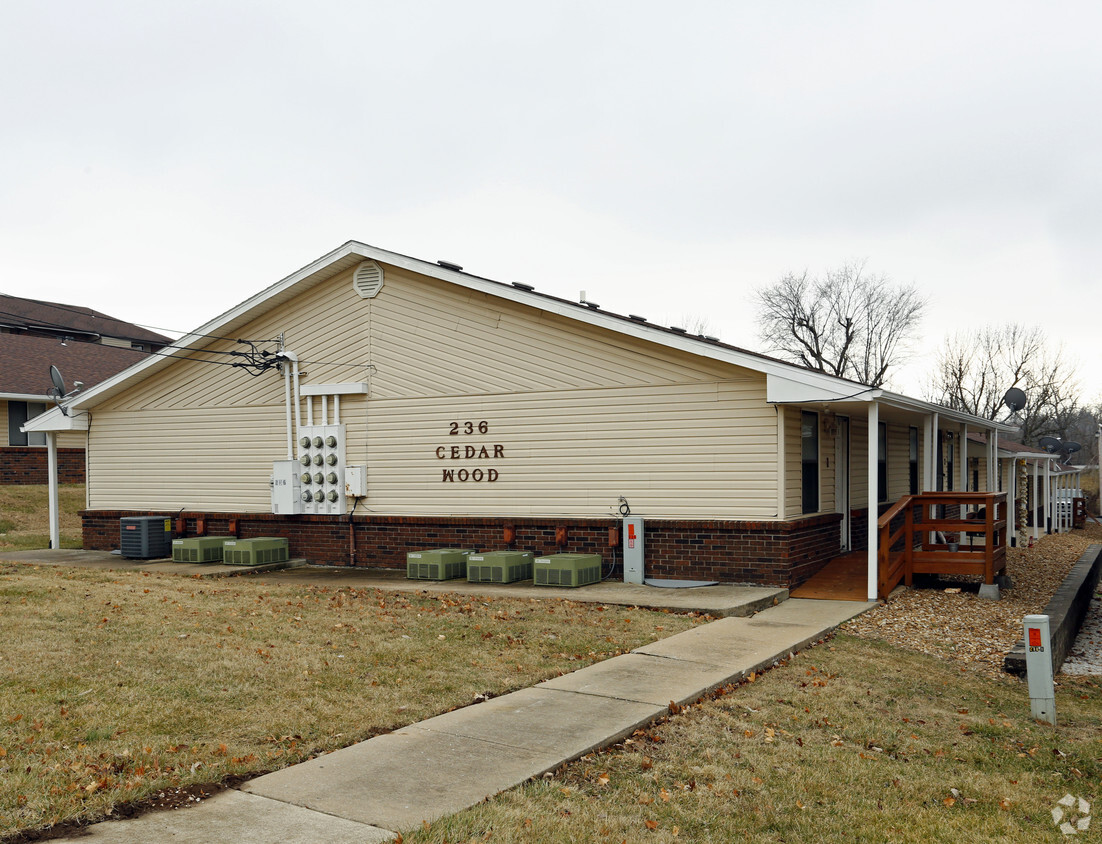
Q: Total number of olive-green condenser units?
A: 5